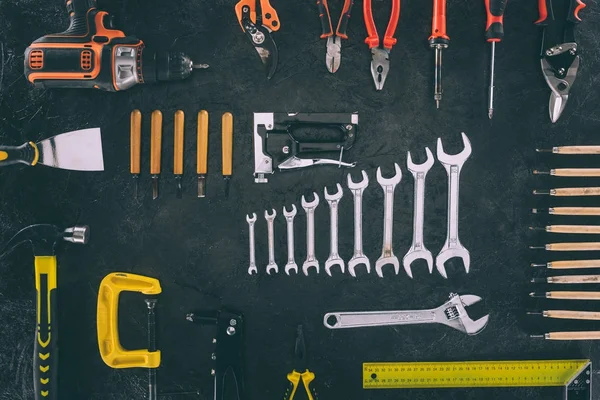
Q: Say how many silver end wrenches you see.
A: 9